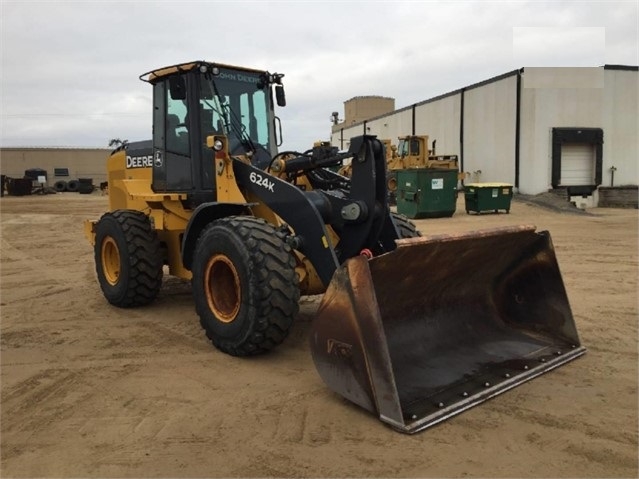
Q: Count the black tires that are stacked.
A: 2